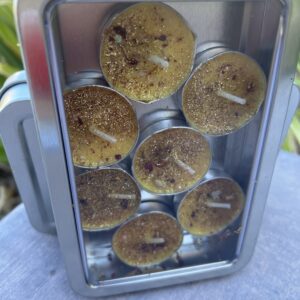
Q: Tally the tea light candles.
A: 7